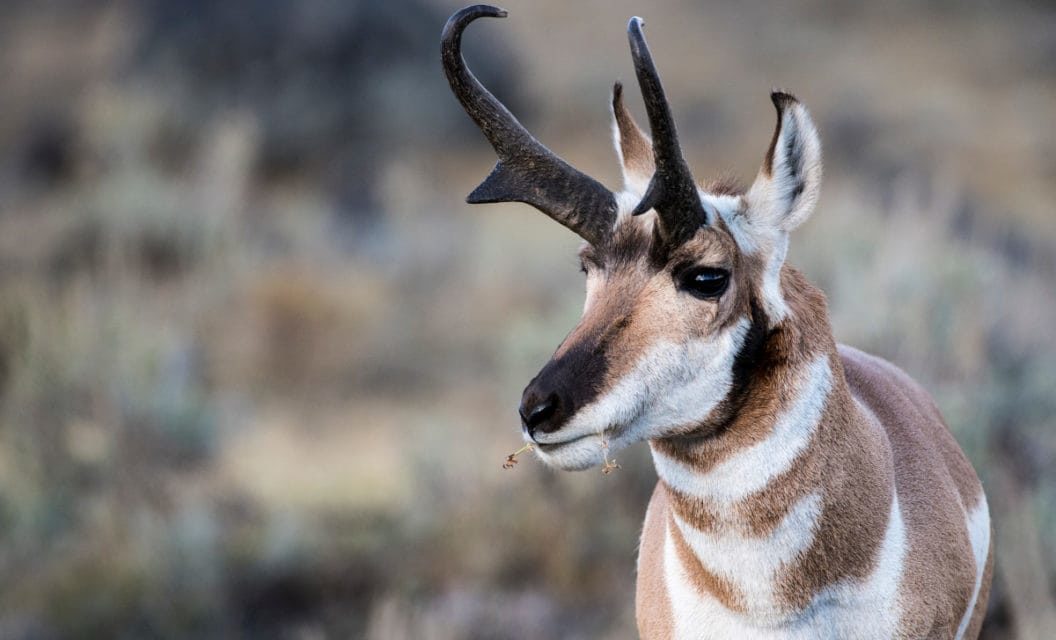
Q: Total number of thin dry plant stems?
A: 2